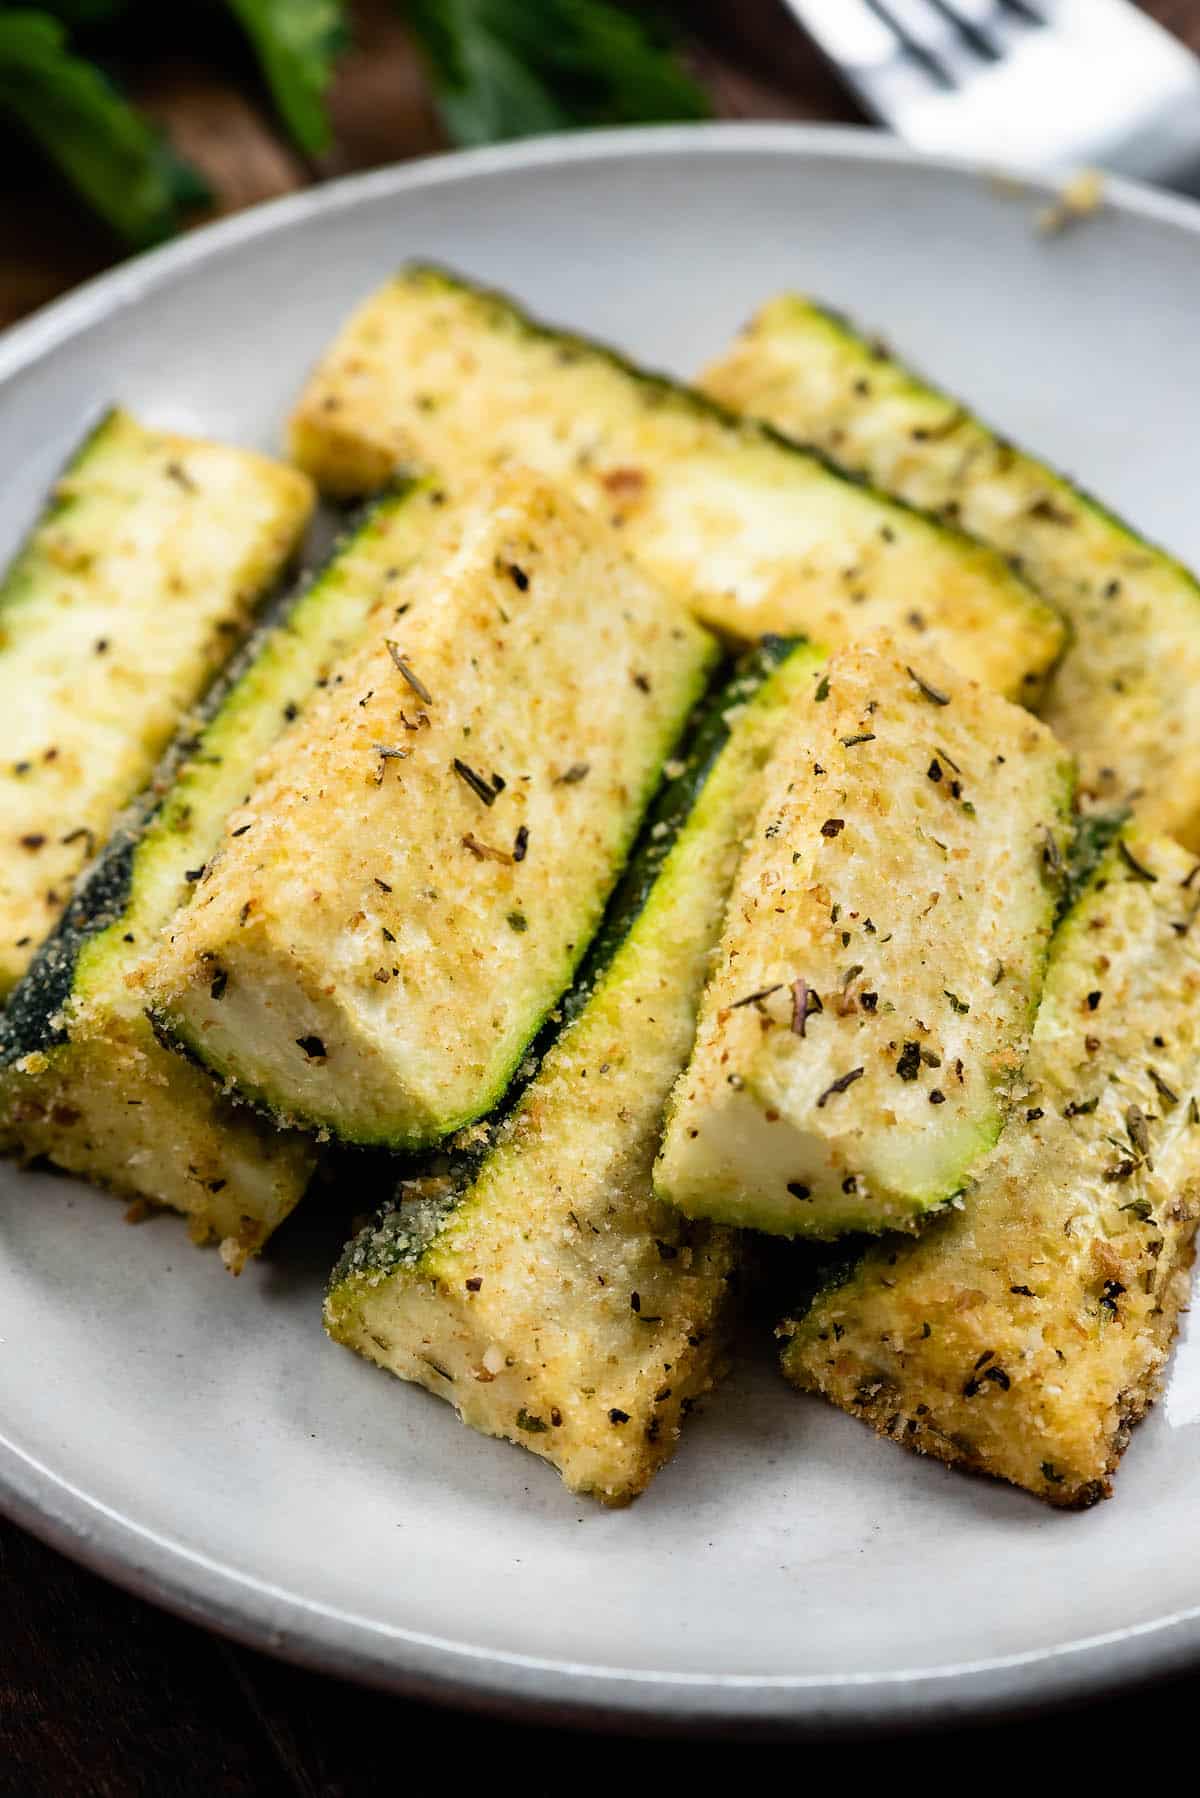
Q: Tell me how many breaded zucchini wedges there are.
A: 8